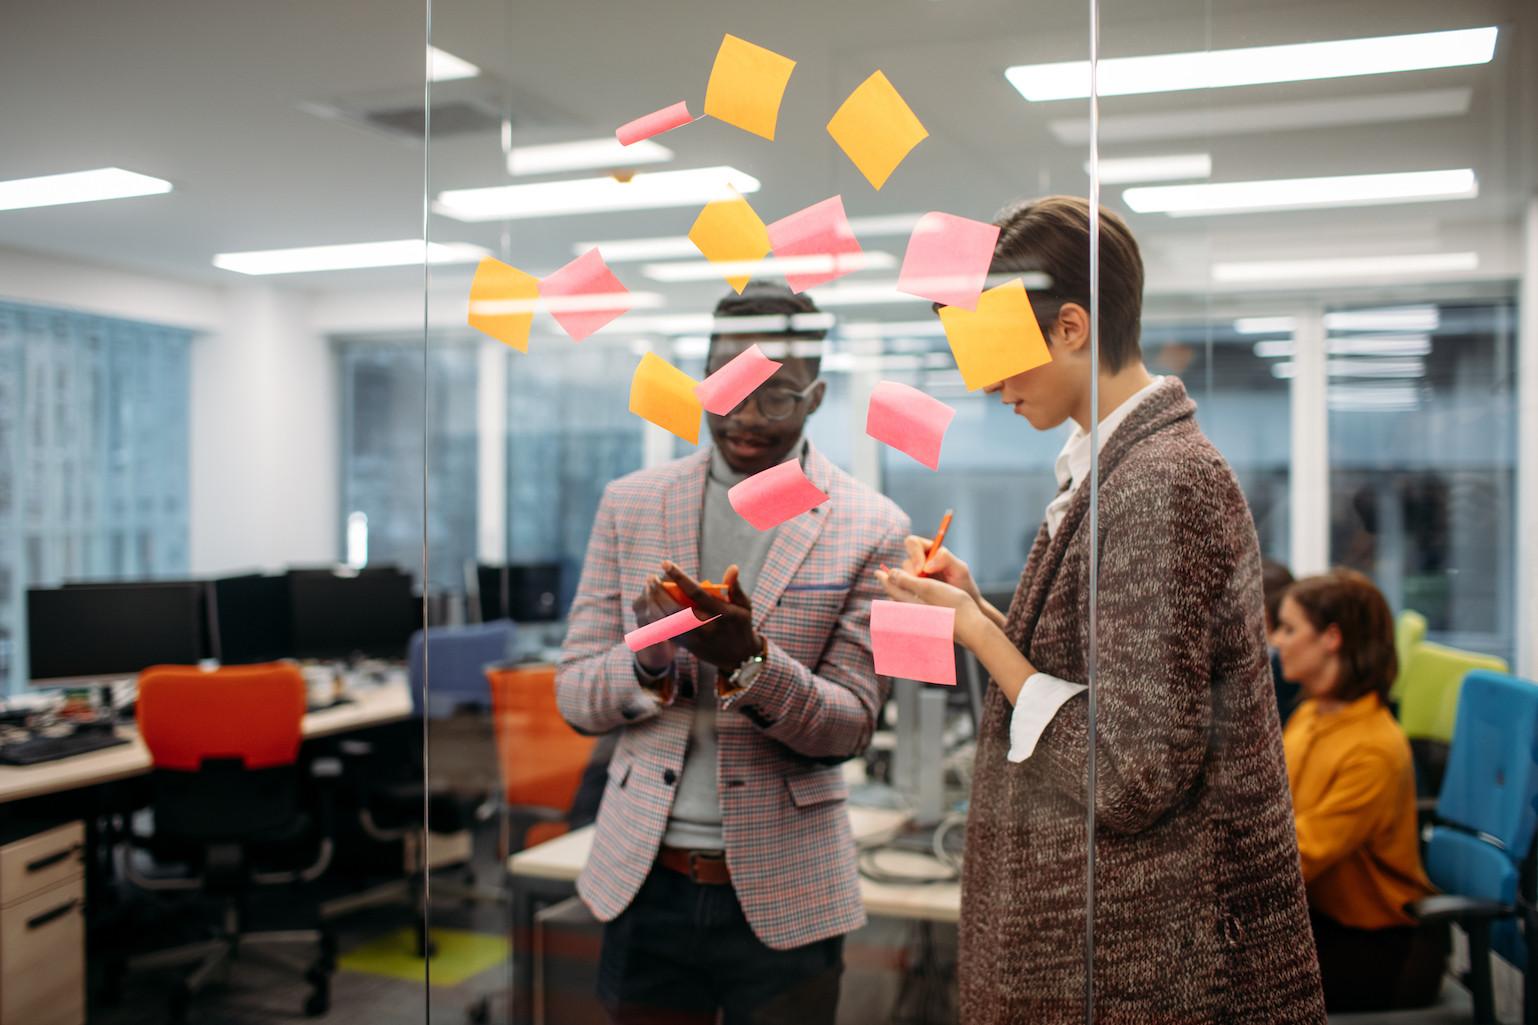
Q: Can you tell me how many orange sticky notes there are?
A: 6